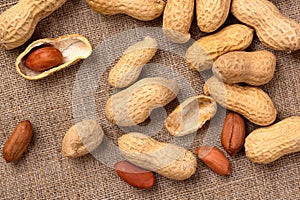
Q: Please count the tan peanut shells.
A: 15